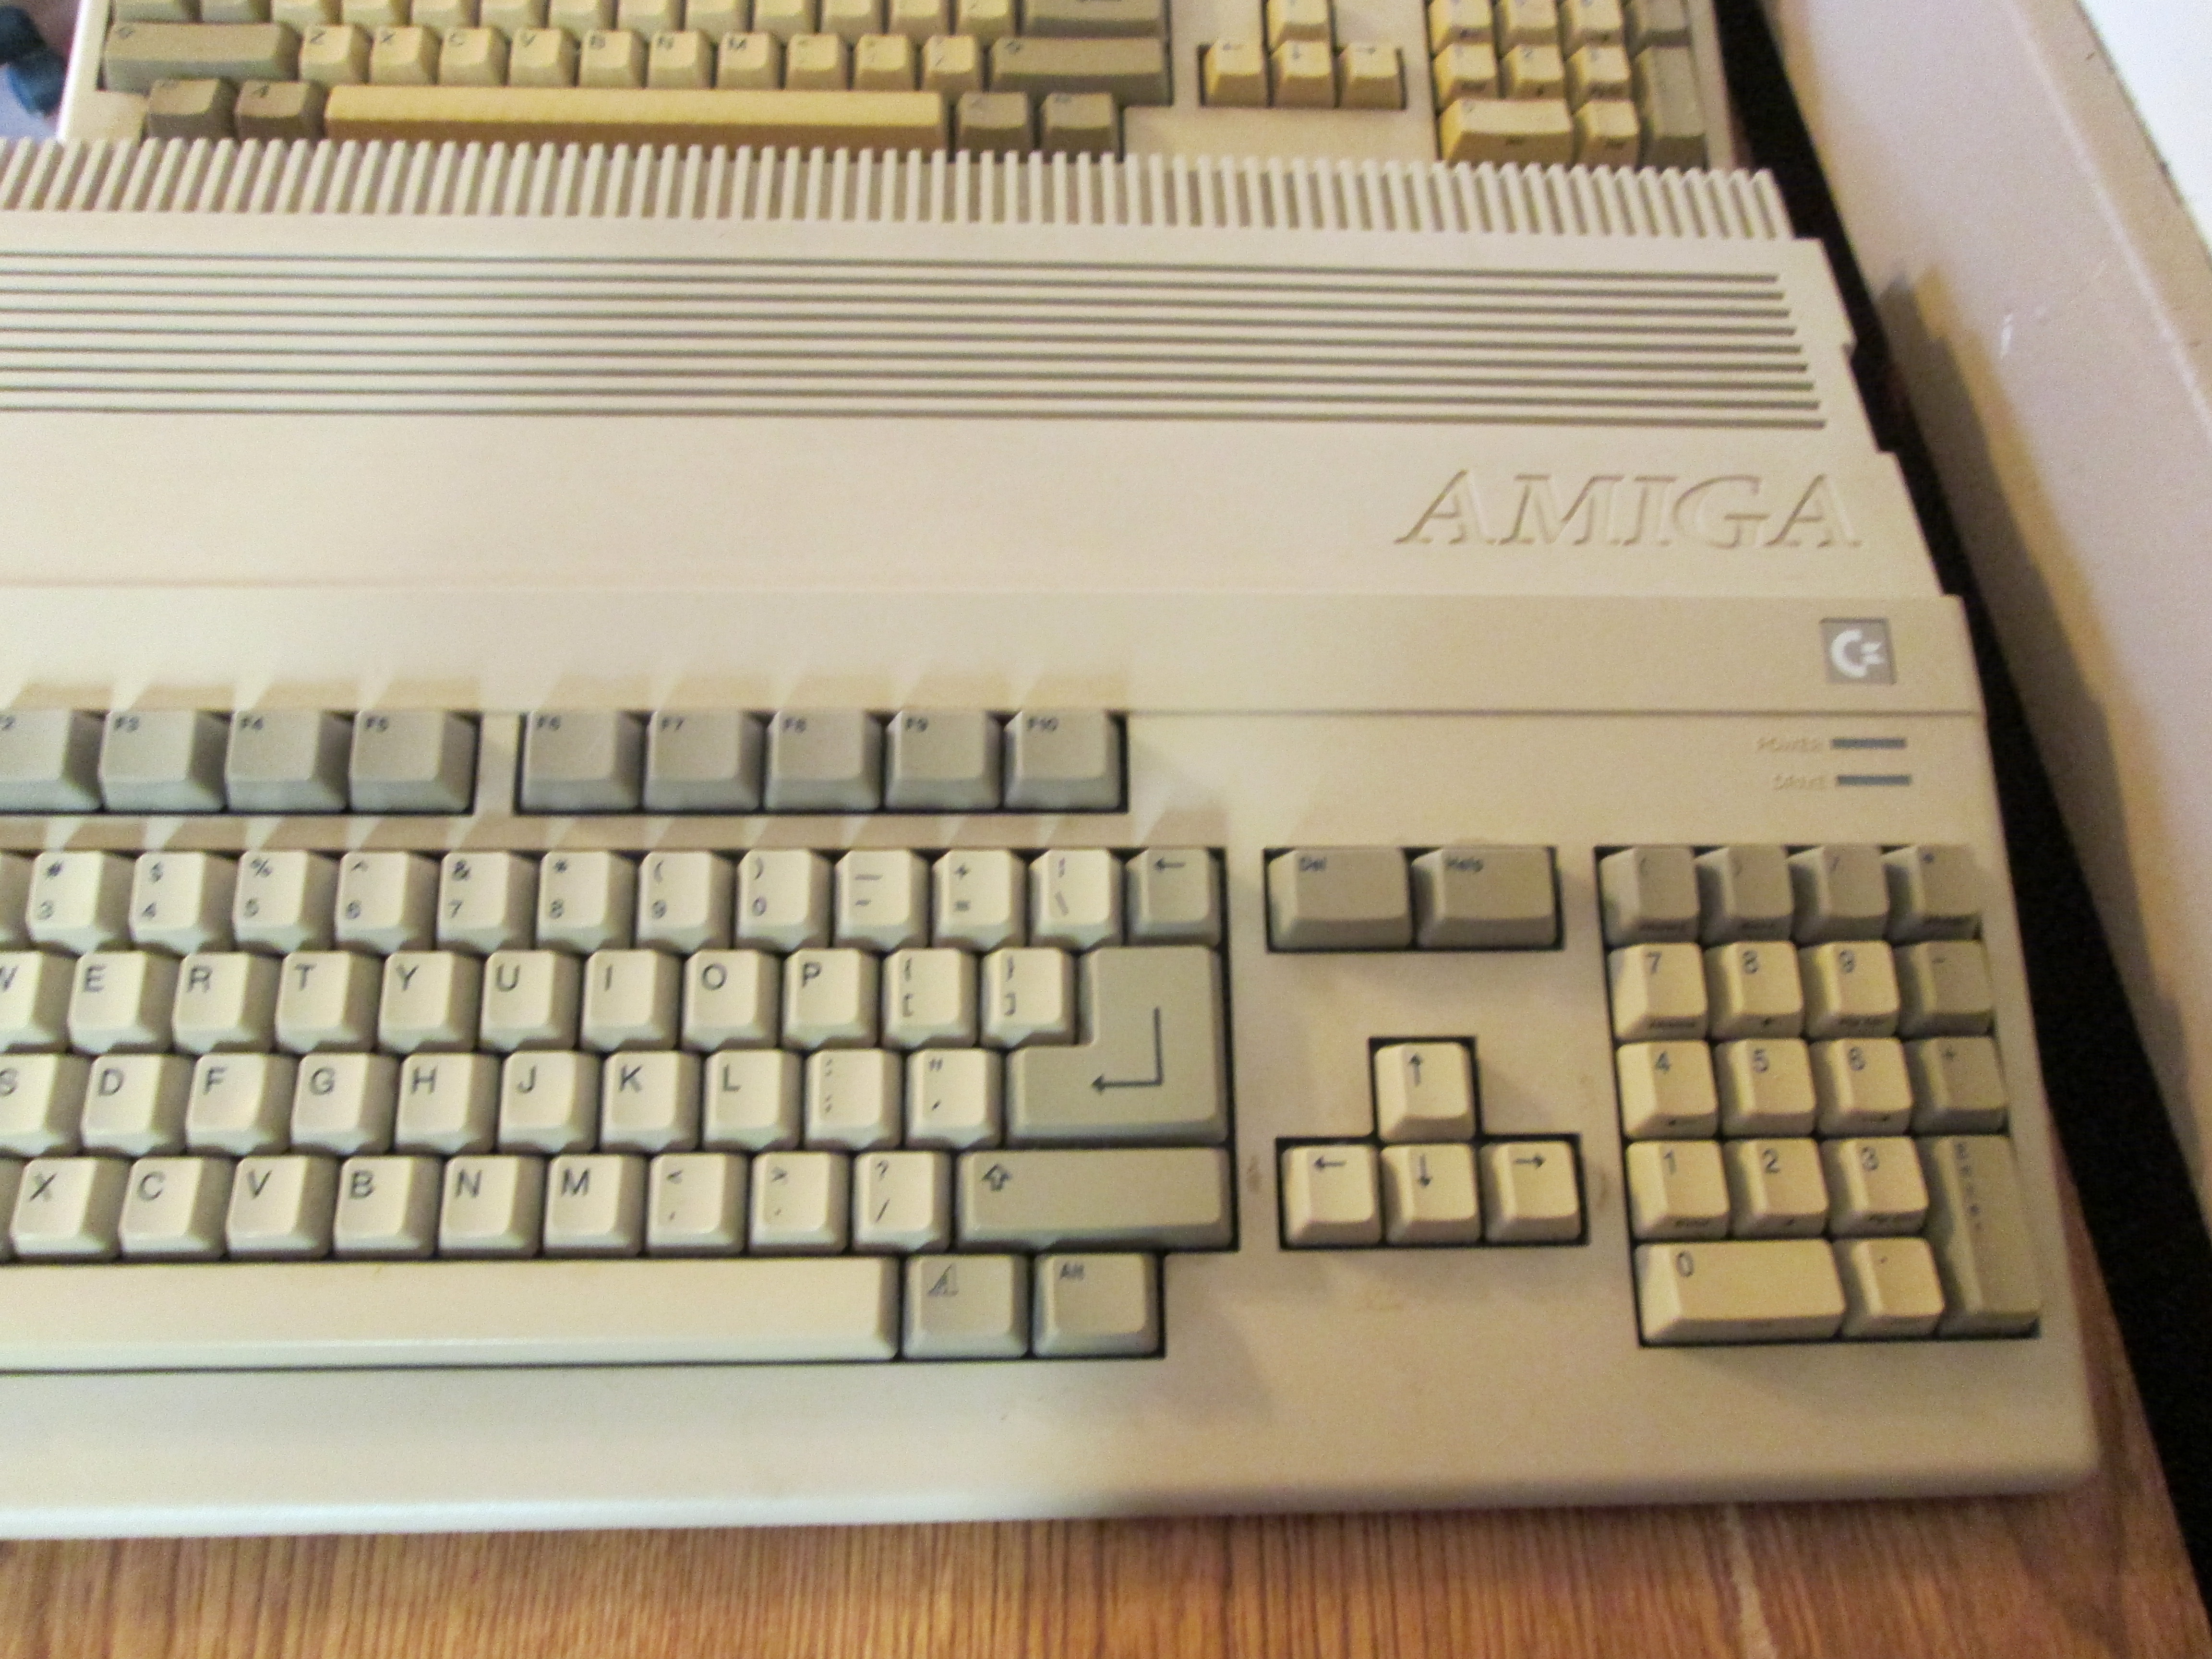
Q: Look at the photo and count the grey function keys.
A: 9